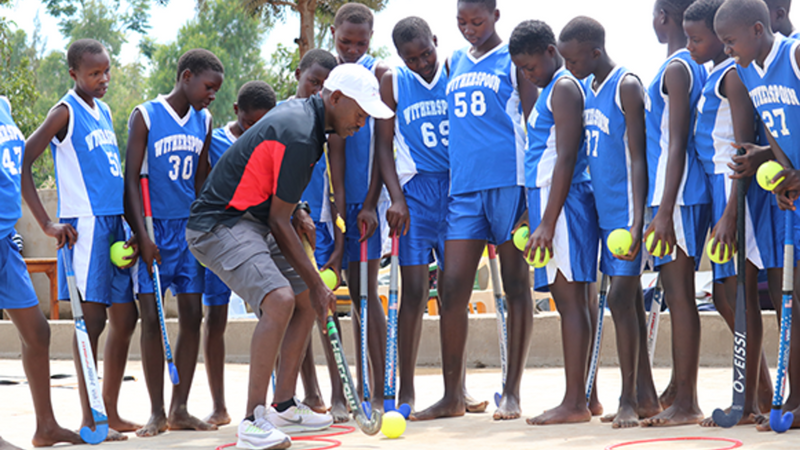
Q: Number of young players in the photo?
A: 14